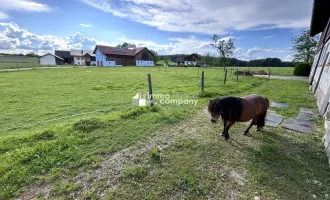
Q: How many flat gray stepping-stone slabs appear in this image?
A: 4